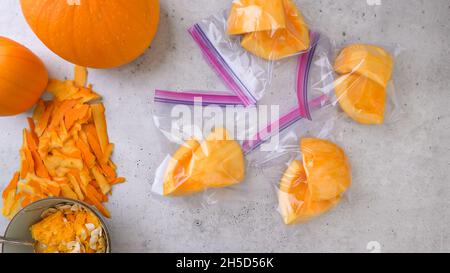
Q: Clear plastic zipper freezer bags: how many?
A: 4